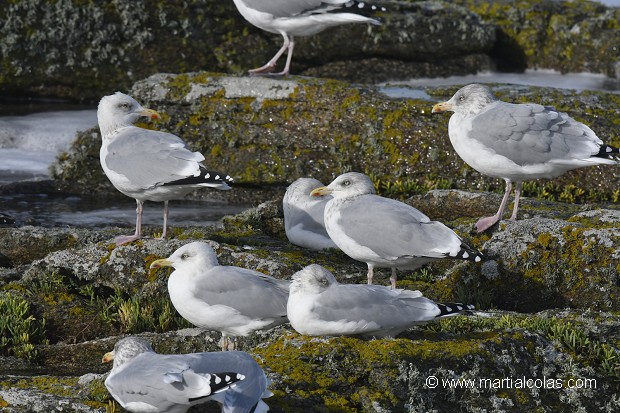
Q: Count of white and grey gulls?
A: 8